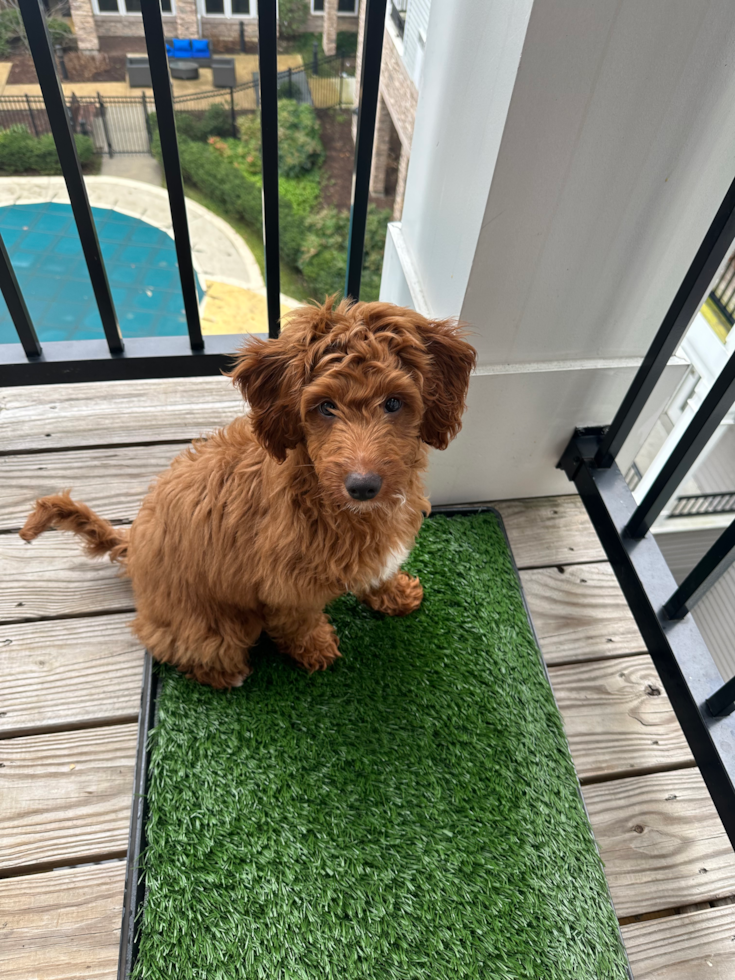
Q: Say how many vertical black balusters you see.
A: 9